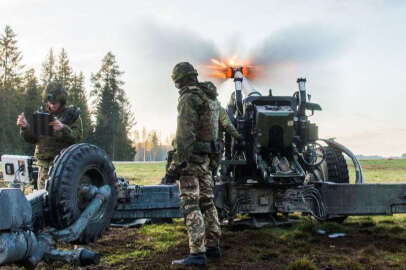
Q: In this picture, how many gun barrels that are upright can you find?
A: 2